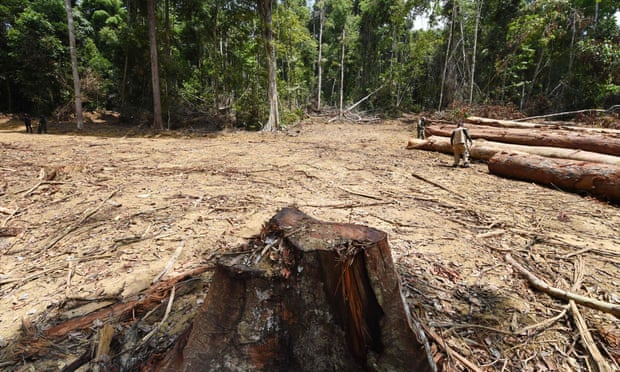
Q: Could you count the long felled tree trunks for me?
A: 4